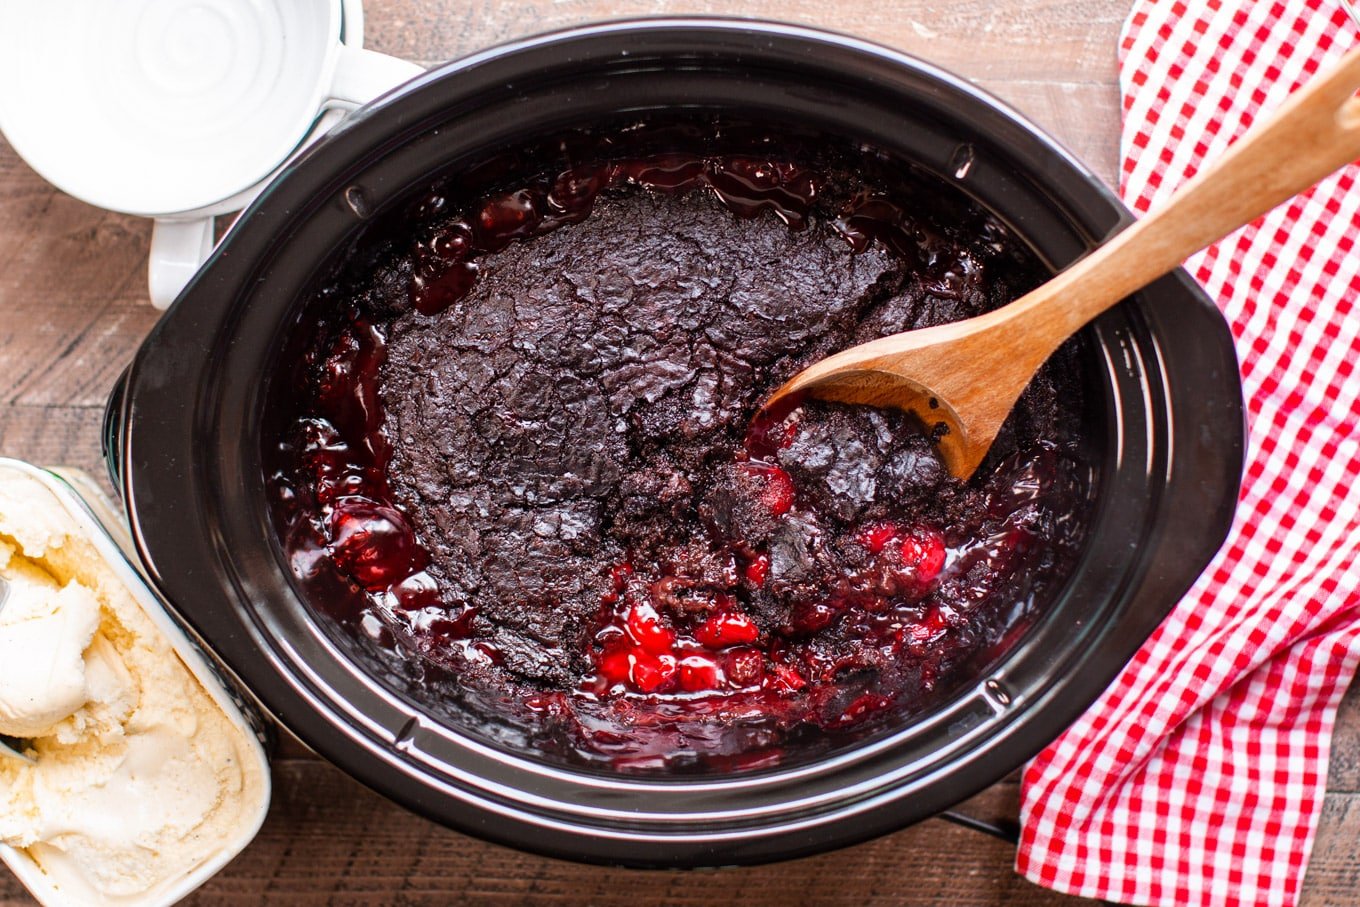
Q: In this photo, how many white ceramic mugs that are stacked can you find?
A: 2